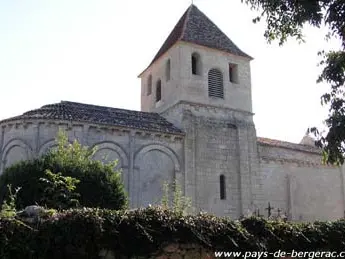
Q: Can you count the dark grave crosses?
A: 2